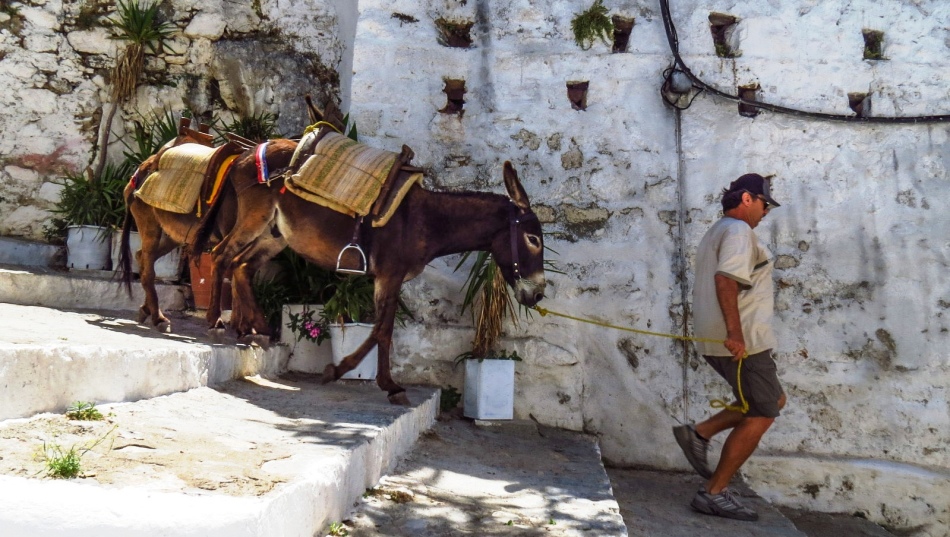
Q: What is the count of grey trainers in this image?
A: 2